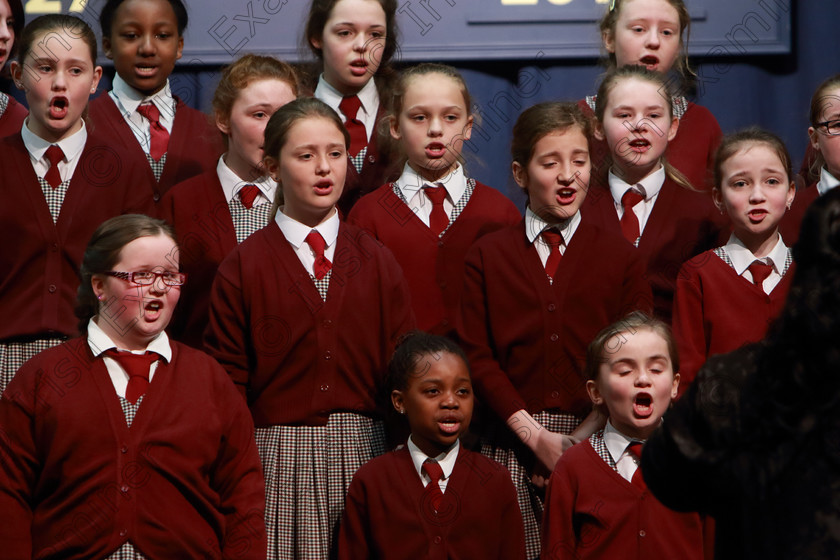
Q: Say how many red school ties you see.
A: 12